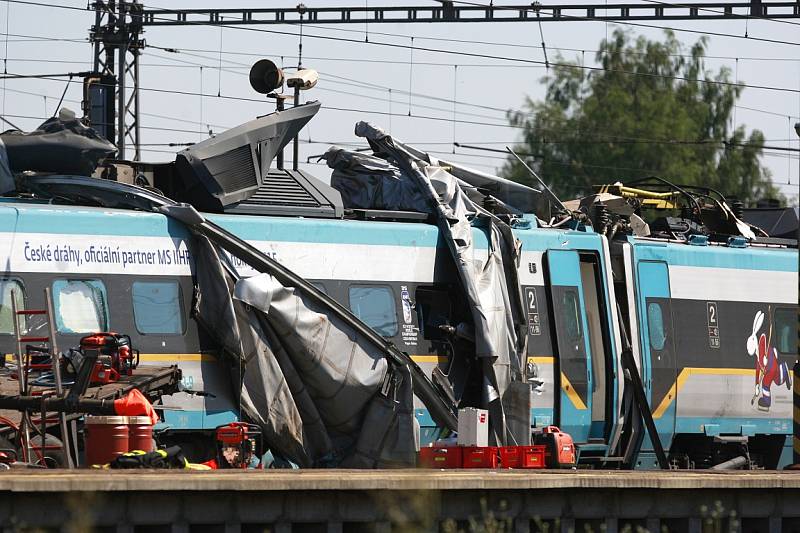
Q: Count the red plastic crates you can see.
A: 4